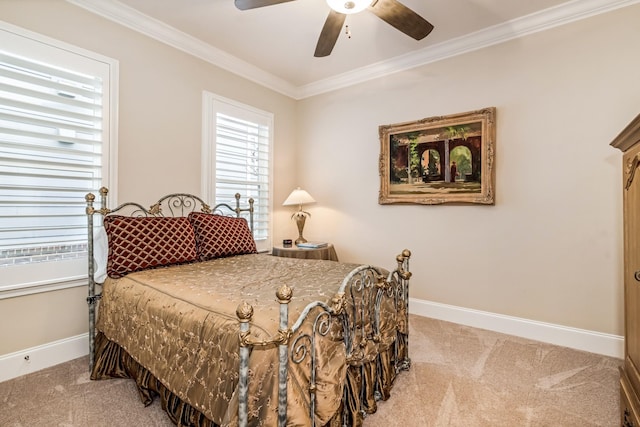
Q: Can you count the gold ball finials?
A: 8